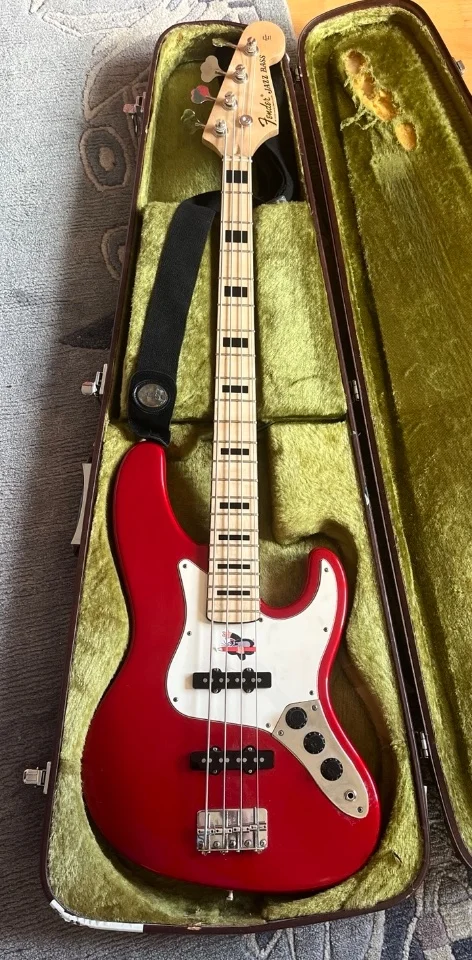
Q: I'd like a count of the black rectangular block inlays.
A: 10